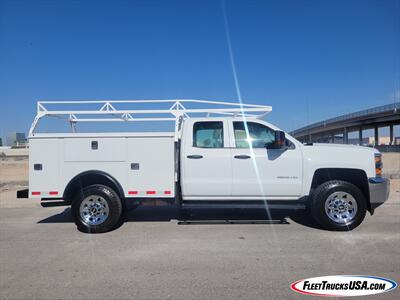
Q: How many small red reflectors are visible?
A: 5